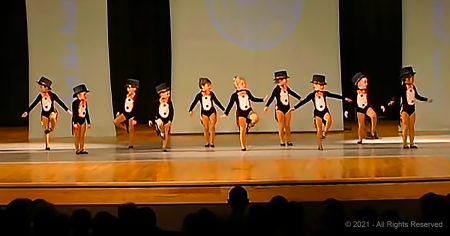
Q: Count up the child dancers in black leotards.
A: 10